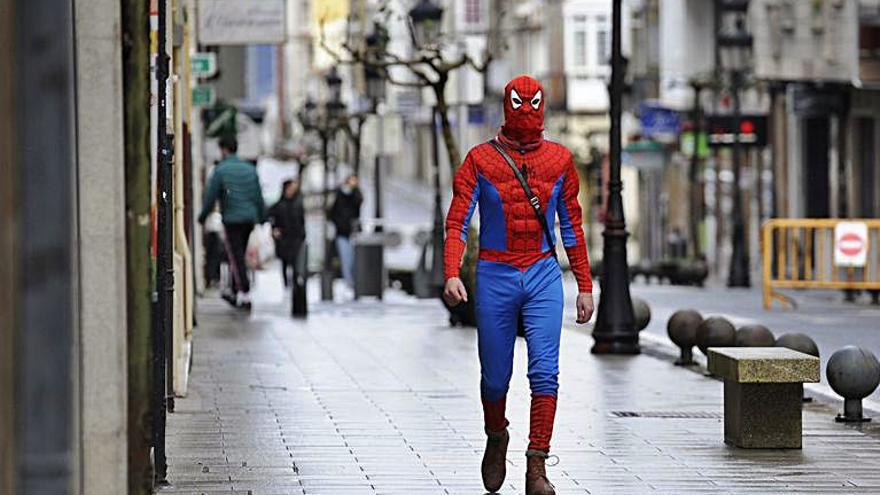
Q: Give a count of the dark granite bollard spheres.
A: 6